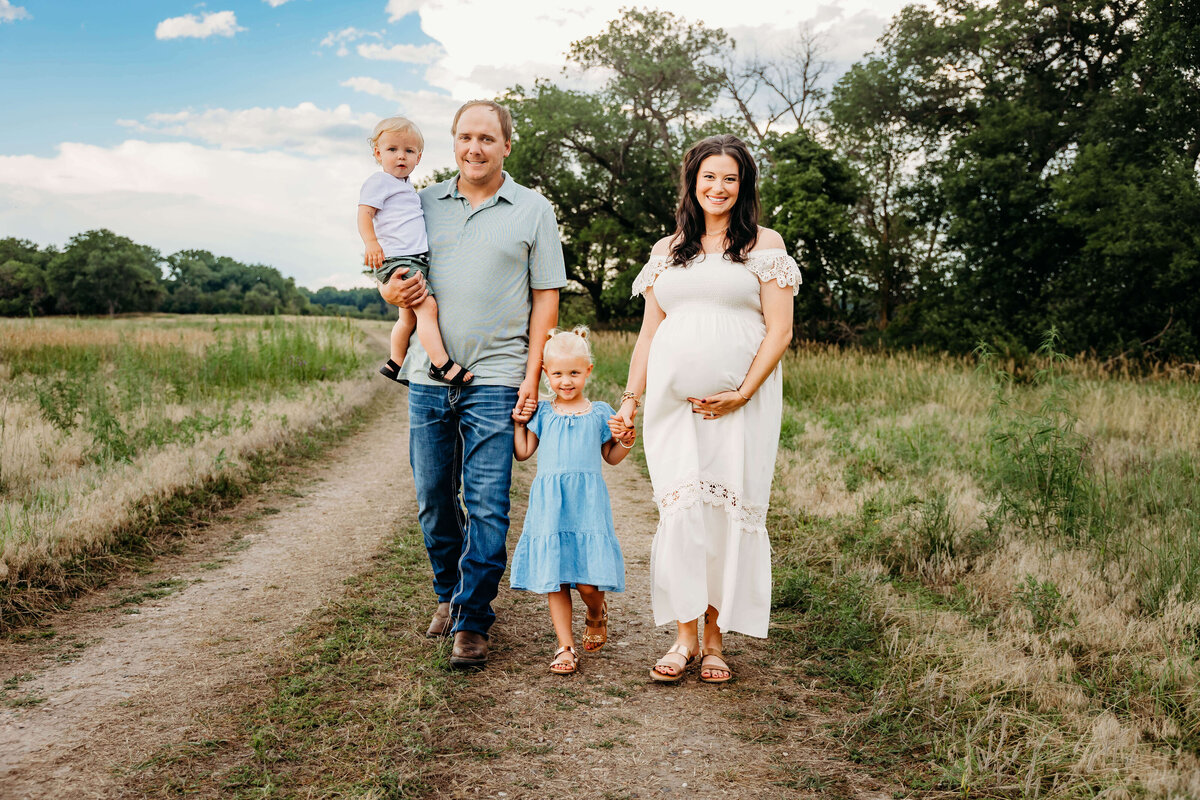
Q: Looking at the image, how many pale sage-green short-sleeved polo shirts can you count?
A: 1